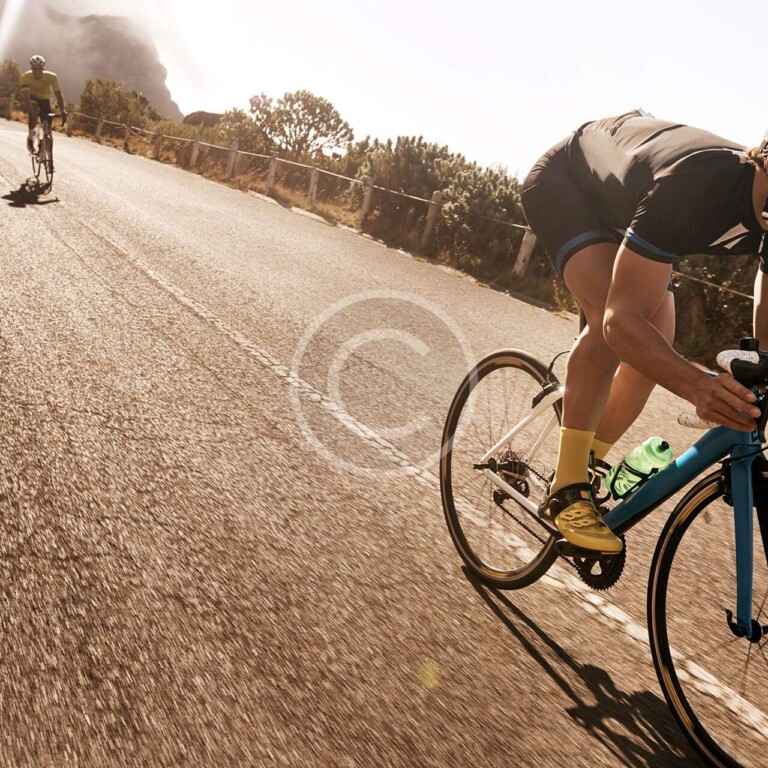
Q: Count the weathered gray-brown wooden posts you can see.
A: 12